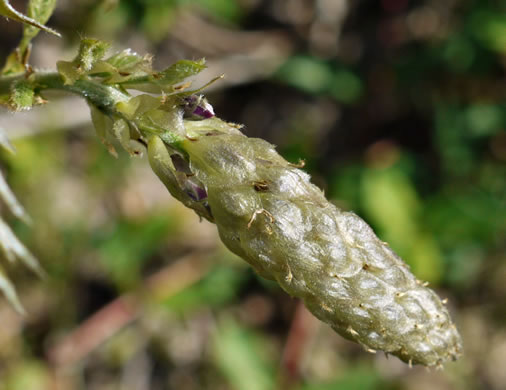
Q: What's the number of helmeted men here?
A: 0